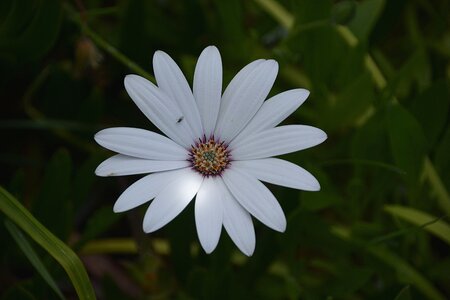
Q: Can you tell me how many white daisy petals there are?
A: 14